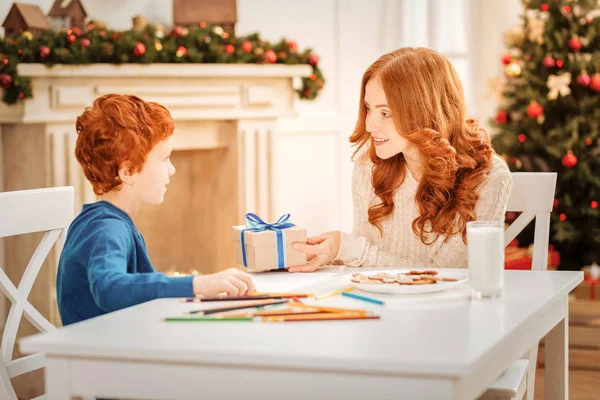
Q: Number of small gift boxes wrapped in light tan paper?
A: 1